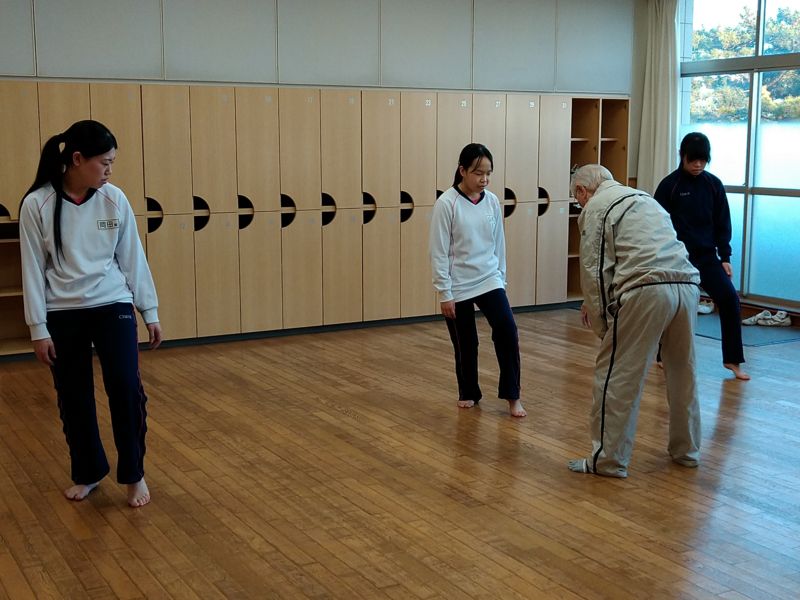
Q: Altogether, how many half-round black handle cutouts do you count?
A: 11